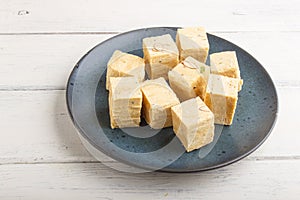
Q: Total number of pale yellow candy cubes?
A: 9